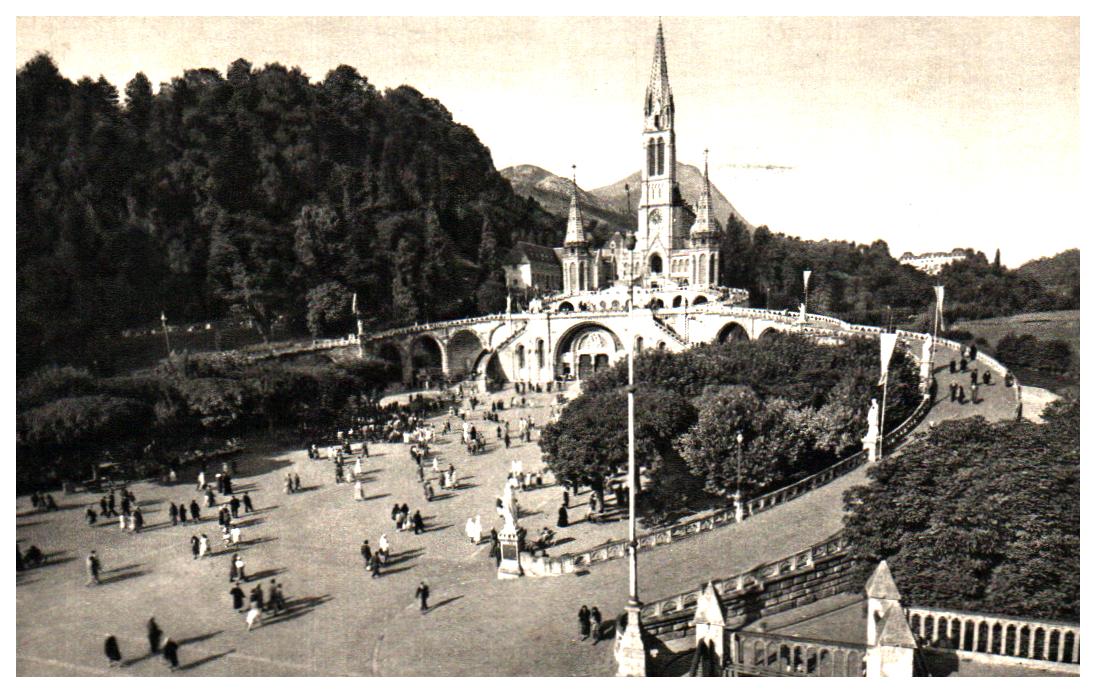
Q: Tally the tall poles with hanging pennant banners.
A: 3